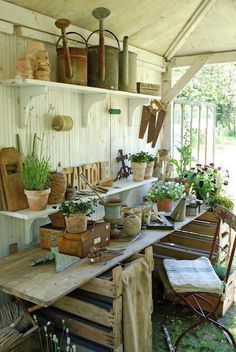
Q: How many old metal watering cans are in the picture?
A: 3